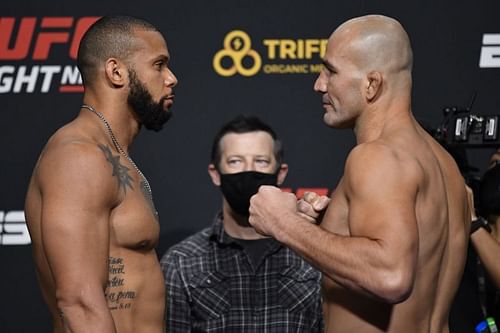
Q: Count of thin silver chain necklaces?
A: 1